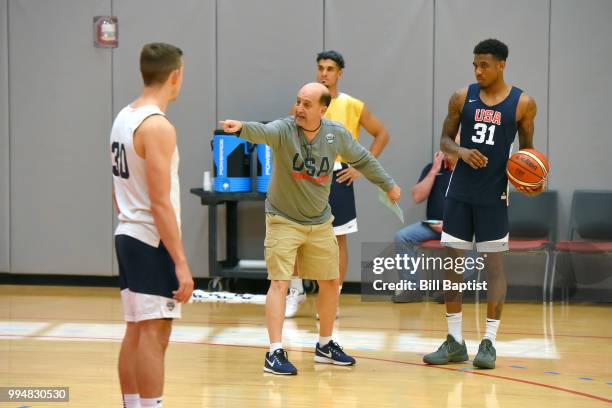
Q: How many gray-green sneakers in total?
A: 2